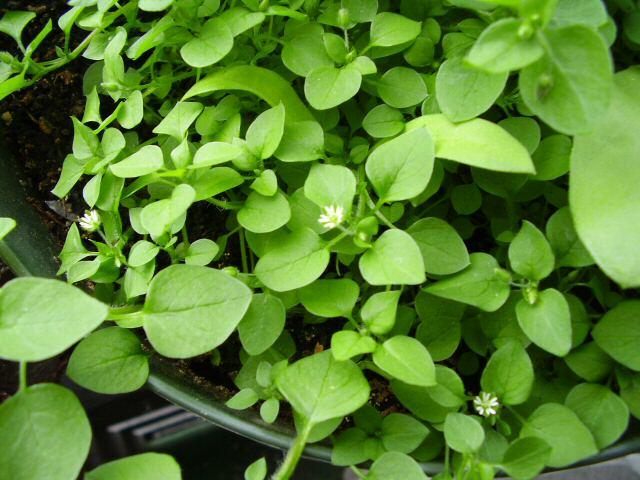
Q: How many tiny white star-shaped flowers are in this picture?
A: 3